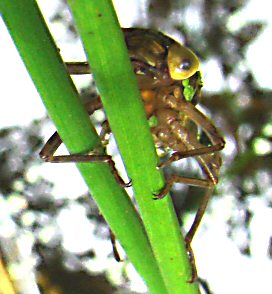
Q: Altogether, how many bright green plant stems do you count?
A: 2